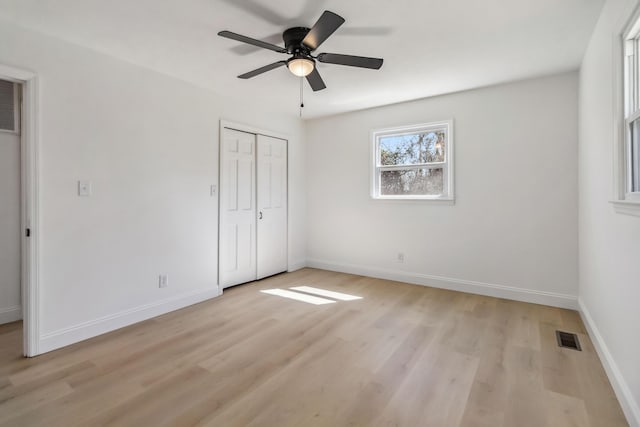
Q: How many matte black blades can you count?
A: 5